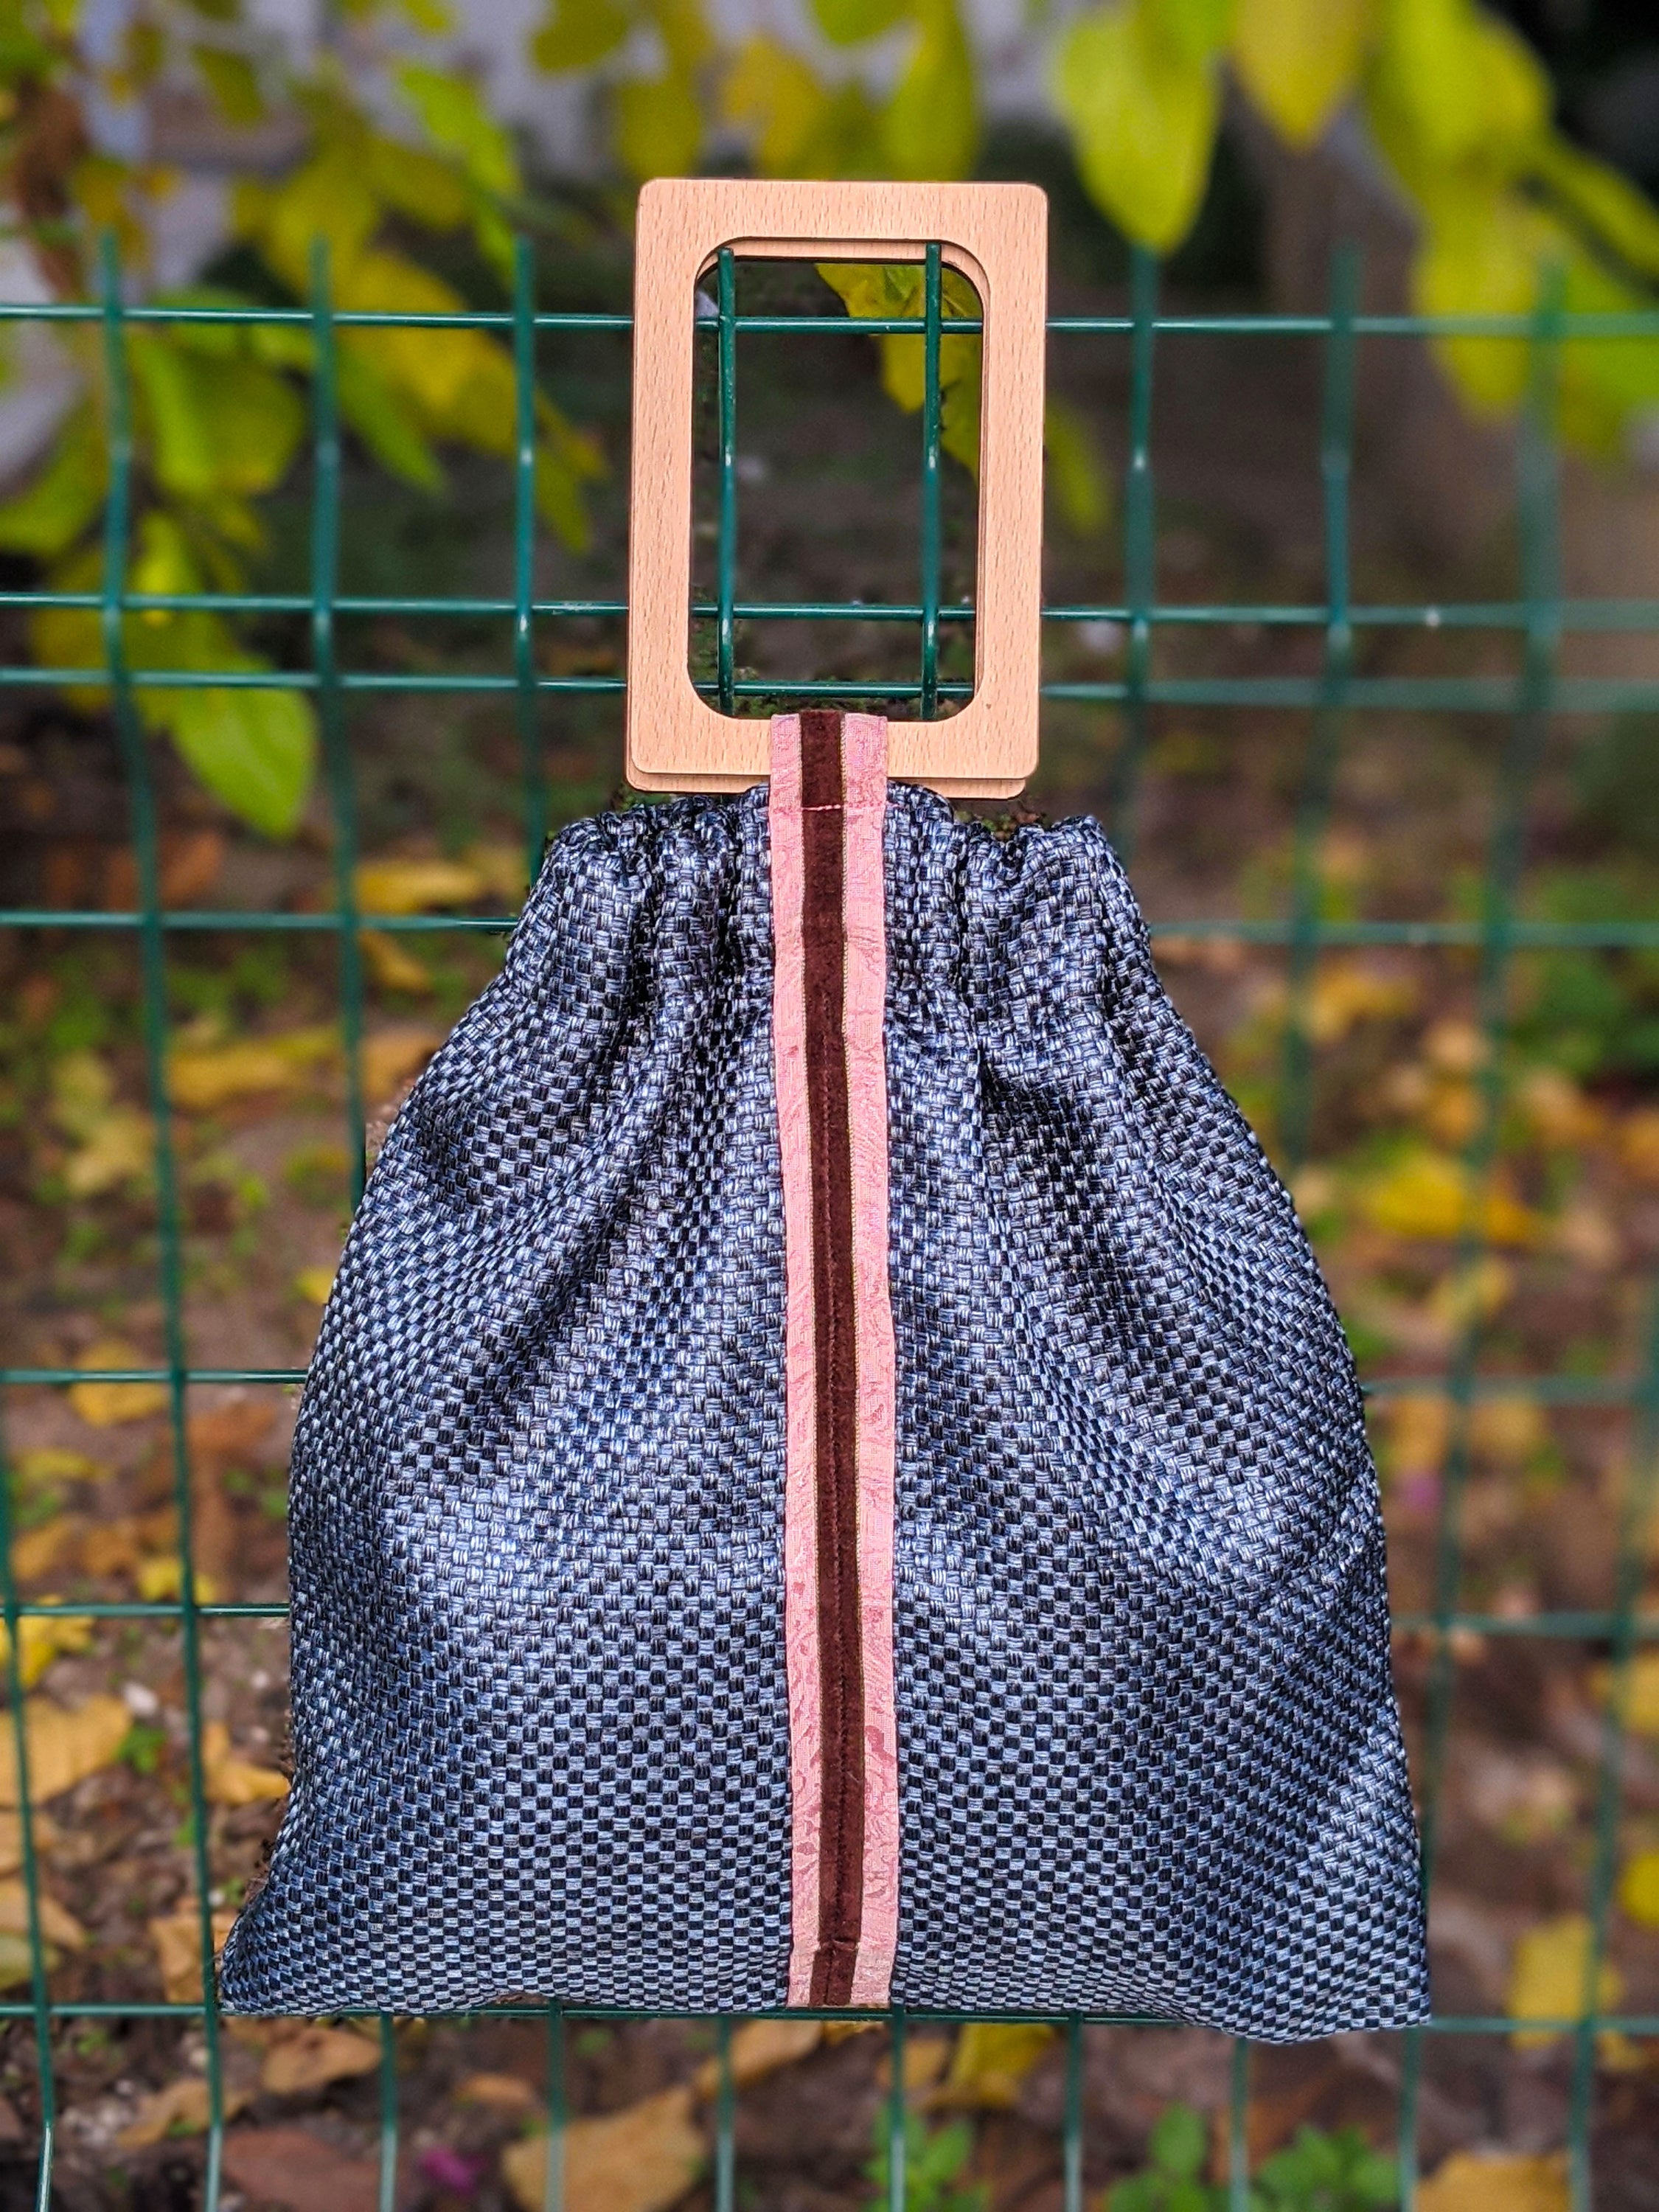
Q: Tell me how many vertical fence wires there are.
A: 10